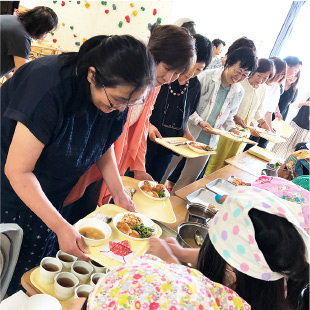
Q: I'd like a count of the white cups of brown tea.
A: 7